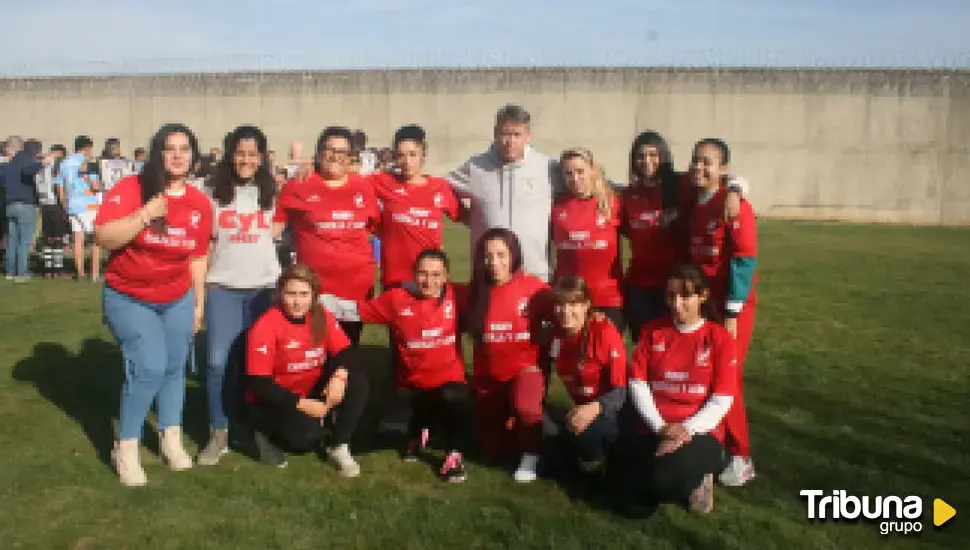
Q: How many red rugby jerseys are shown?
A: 11